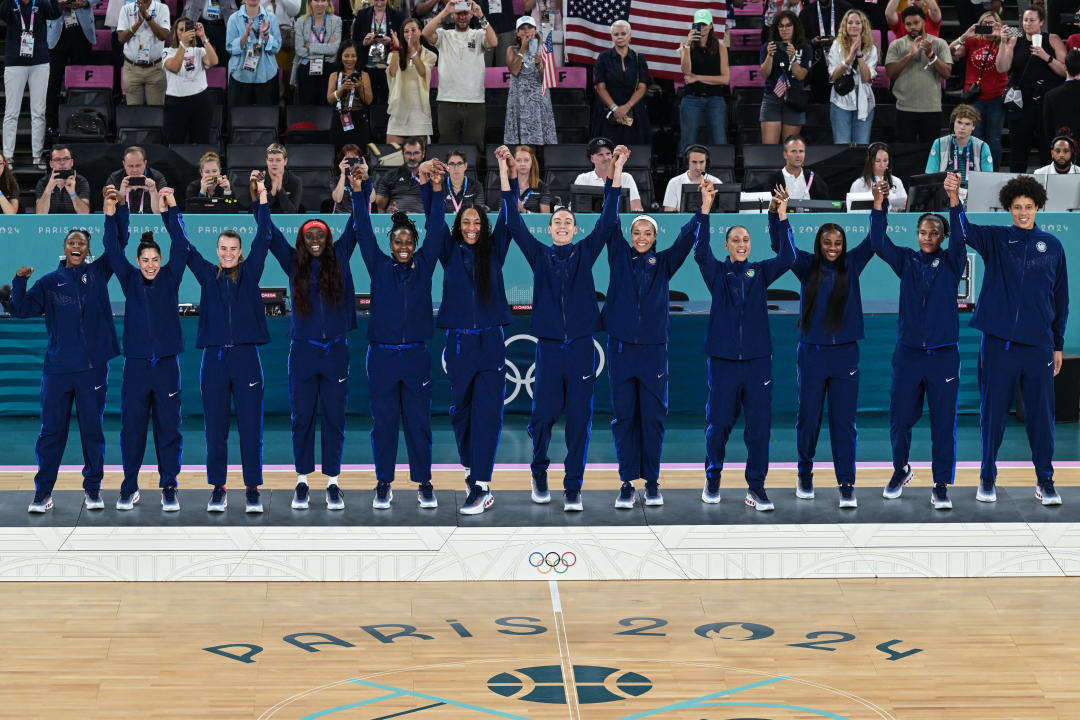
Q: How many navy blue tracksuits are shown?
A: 12